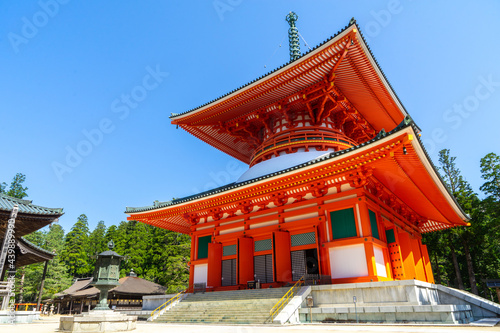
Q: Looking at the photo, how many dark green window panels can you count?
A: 4